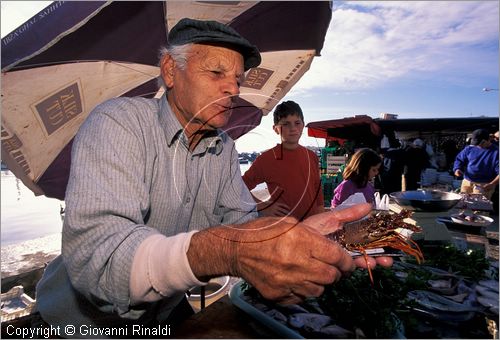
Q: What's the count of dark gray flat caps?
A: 1